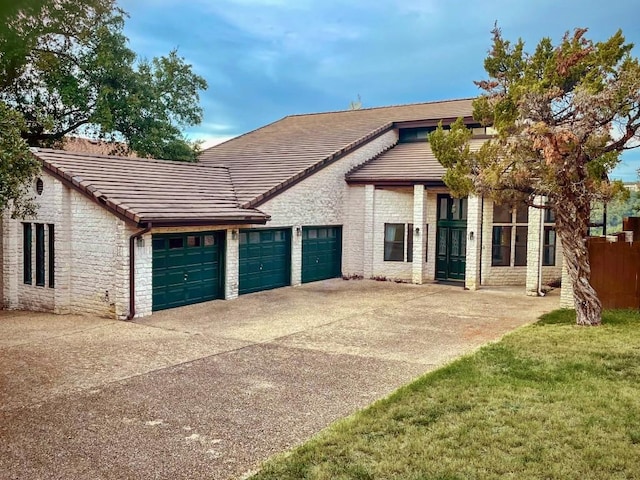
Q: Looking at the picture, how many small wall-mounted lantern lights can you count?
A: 5